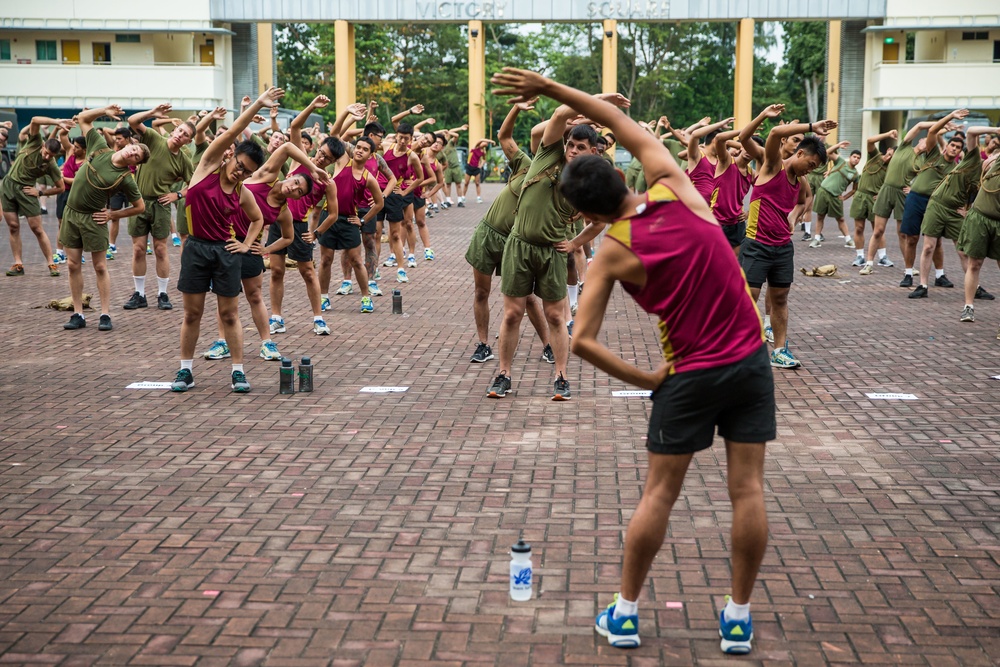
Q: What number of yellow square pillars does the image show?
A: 6